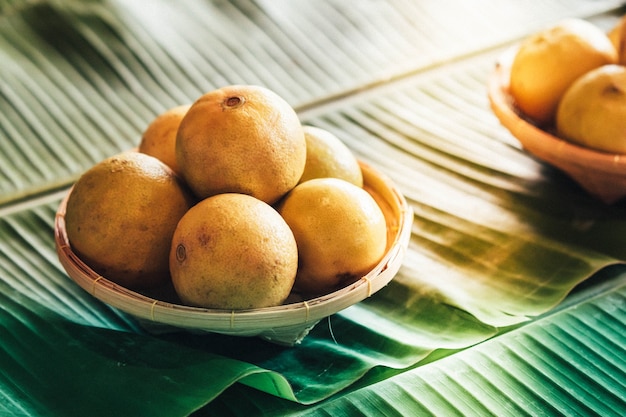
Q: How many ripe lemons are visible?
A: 9